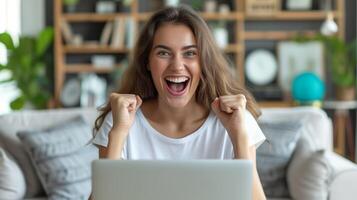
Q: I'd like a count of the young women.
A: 1